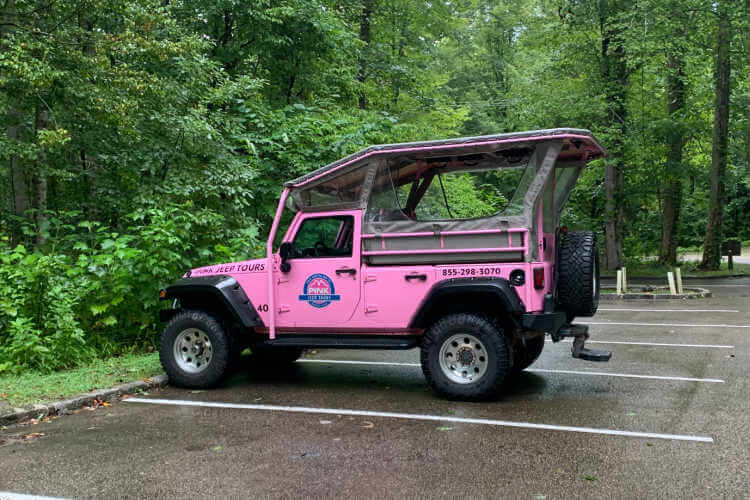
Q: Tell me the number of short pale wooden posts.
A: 4